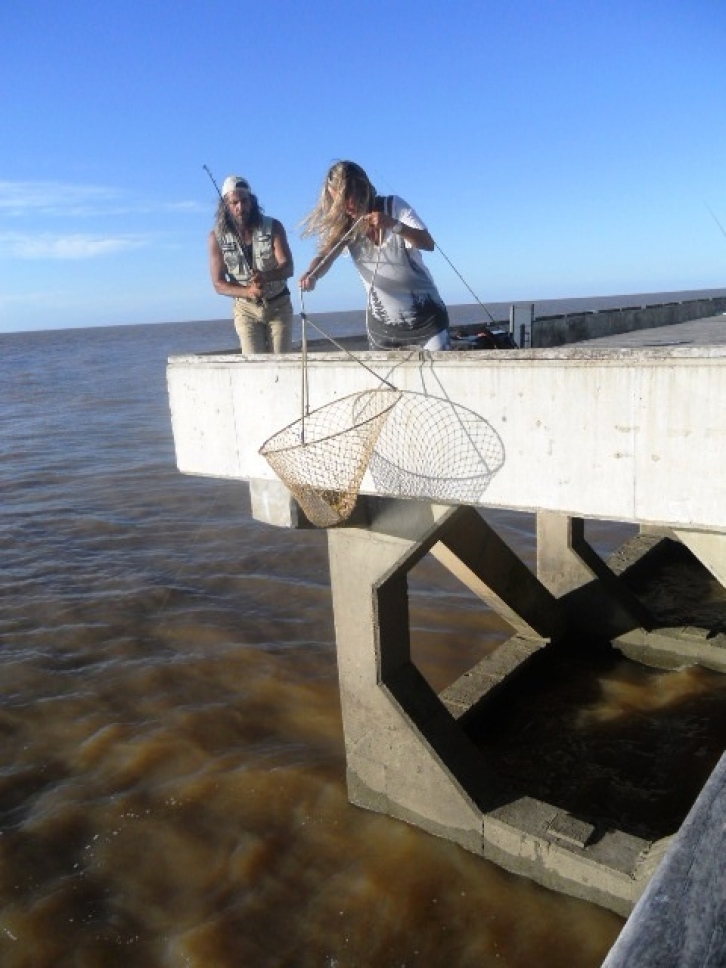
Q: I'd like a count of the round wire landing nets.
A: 1